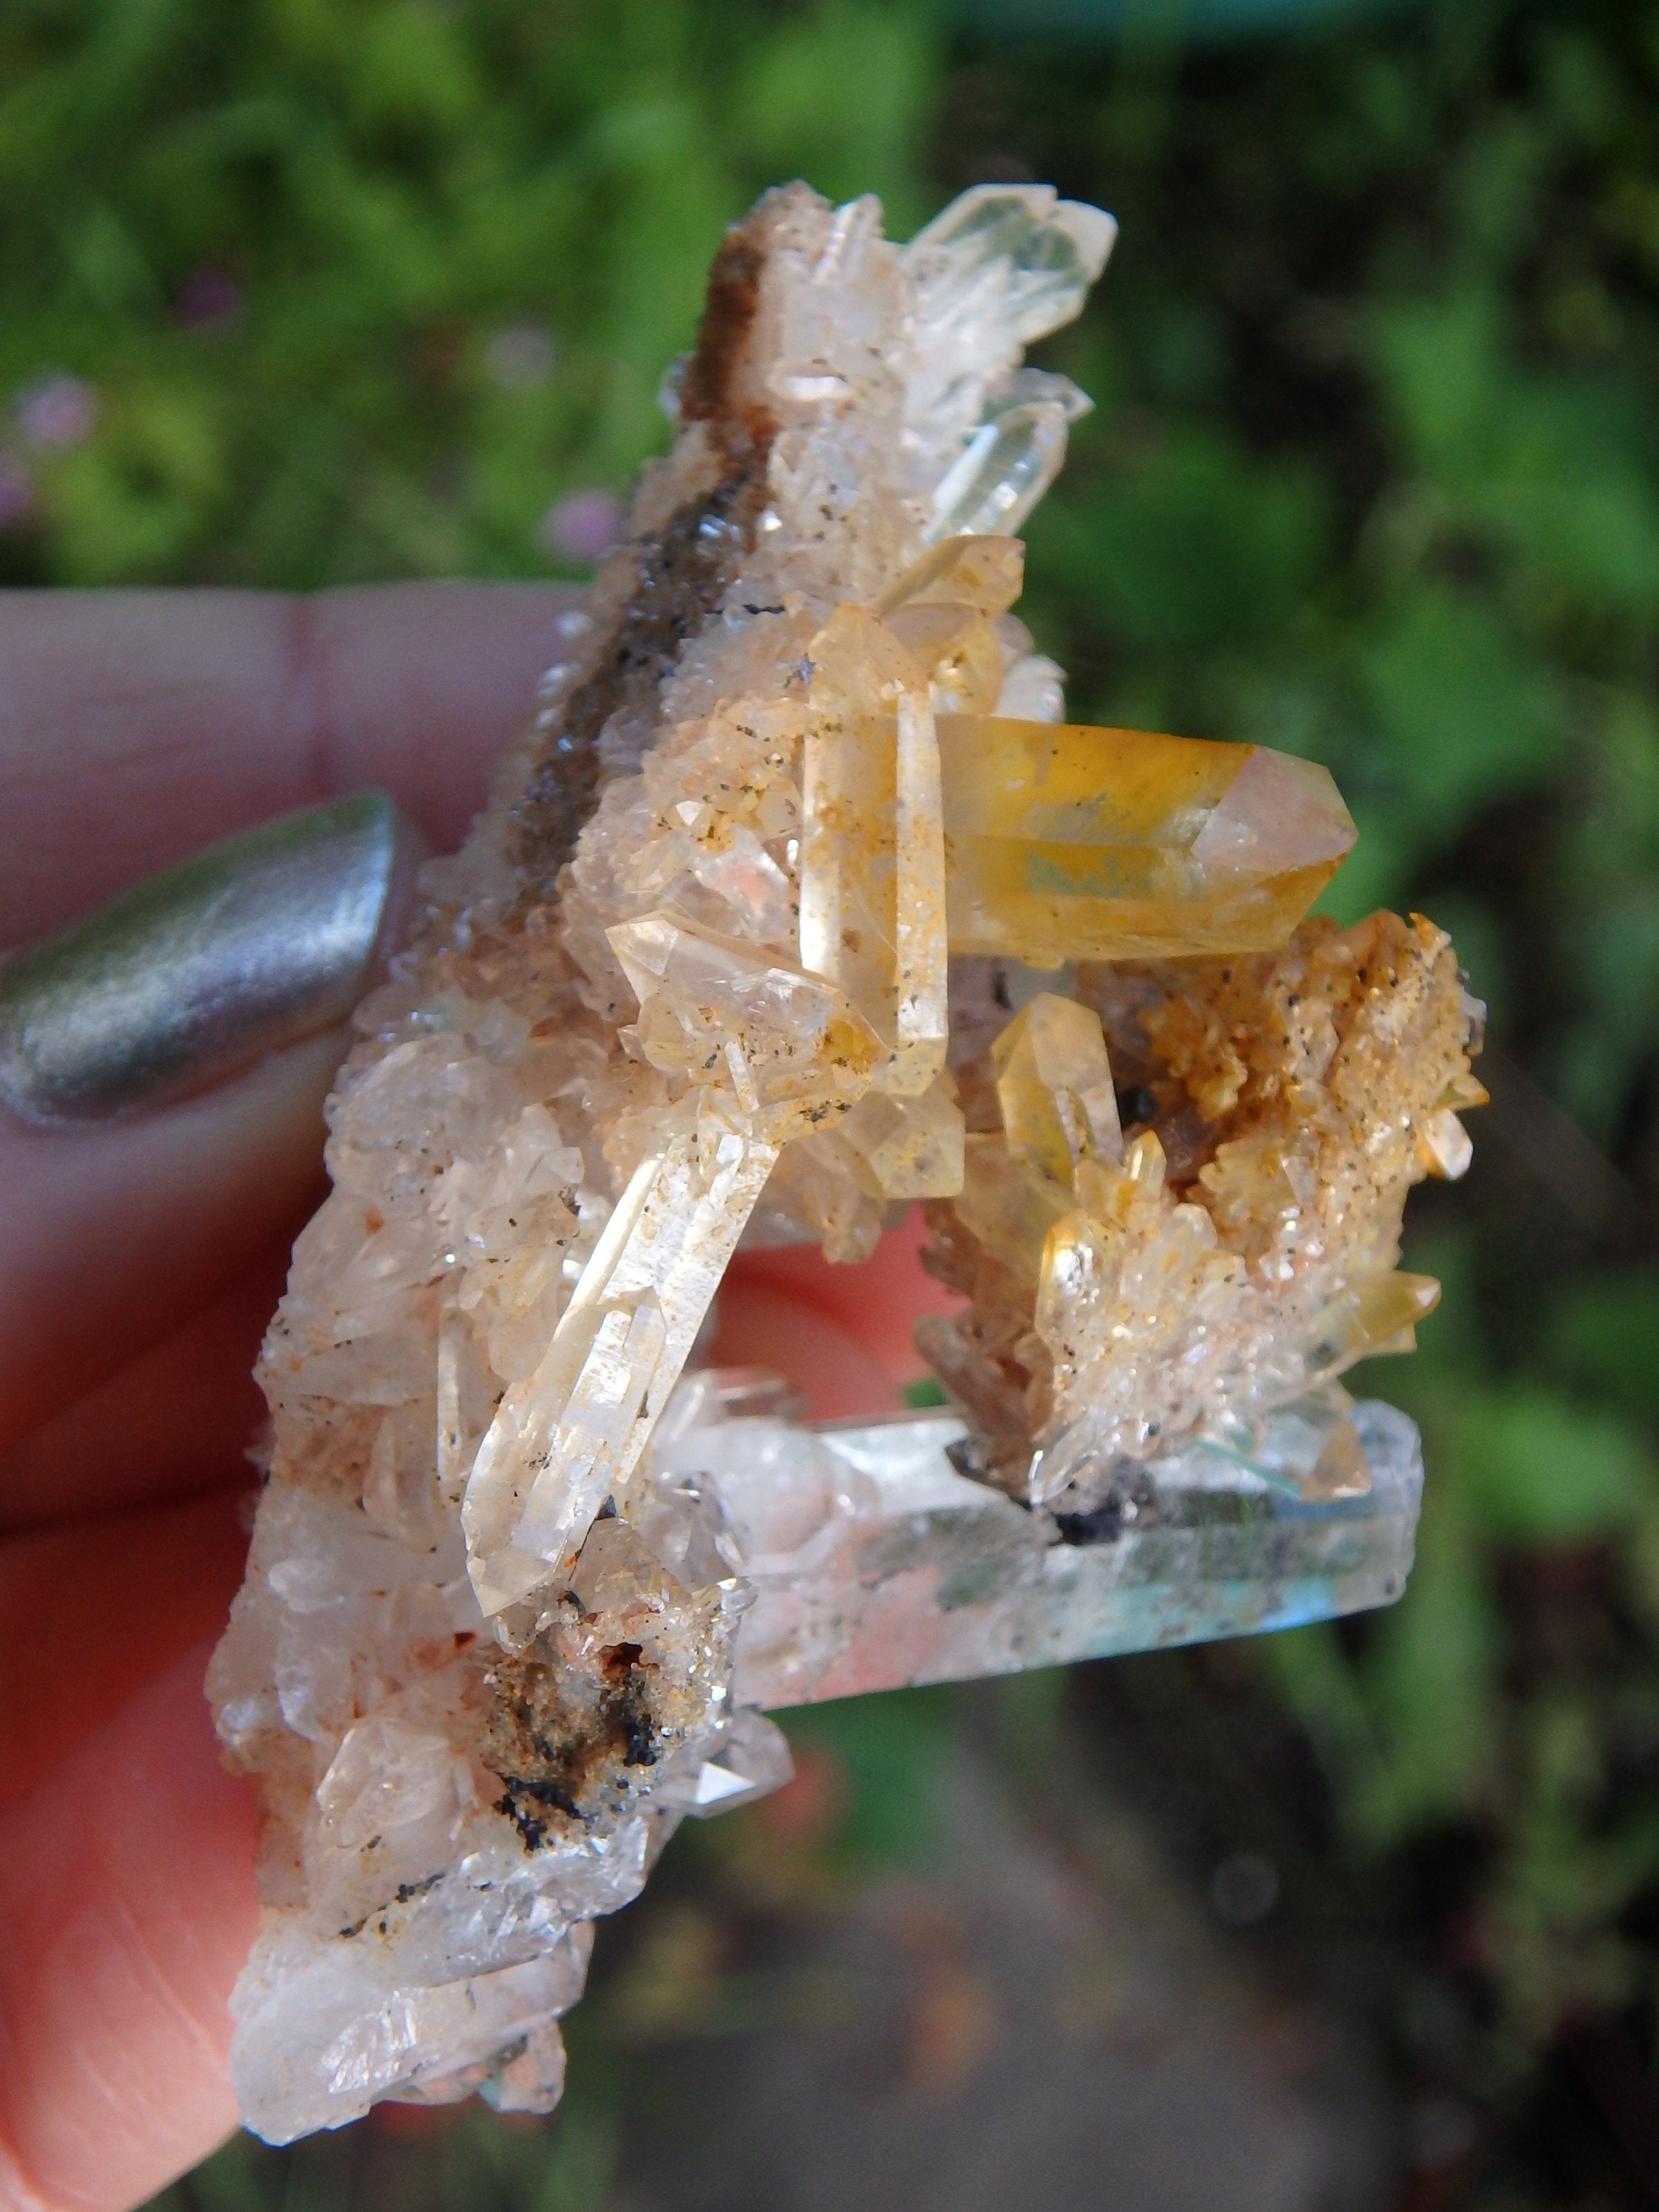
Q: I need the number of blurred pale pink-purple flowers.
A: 5